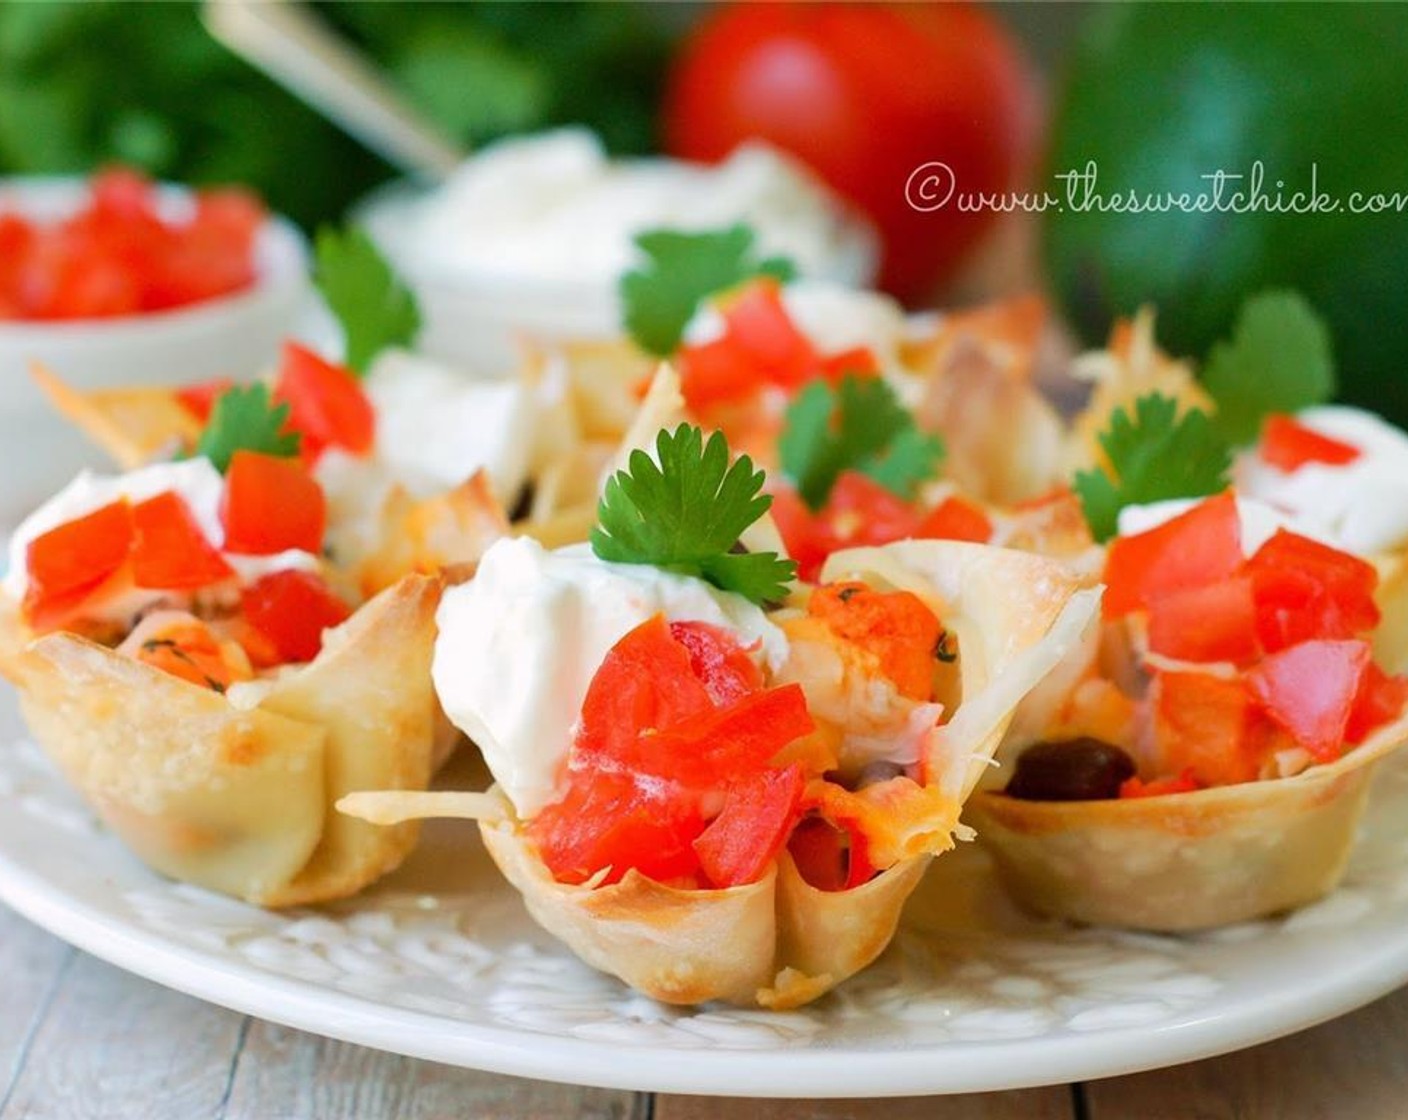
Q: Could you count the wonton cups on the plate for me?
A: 7